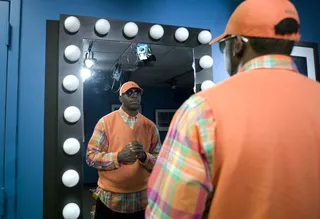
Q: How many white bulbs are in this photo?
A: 14